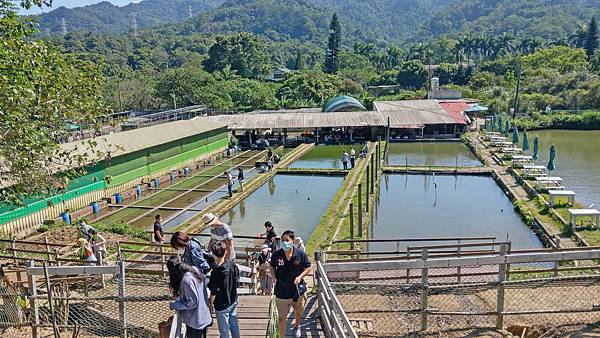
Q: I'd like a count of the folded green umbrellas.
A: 7